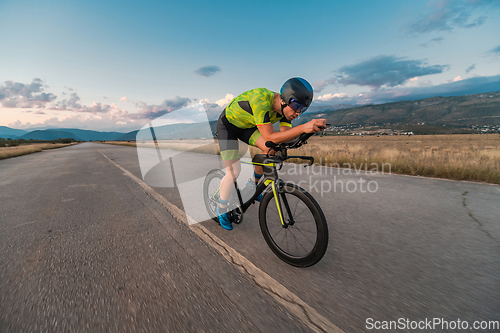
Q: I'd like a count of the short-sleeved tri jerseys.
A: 1